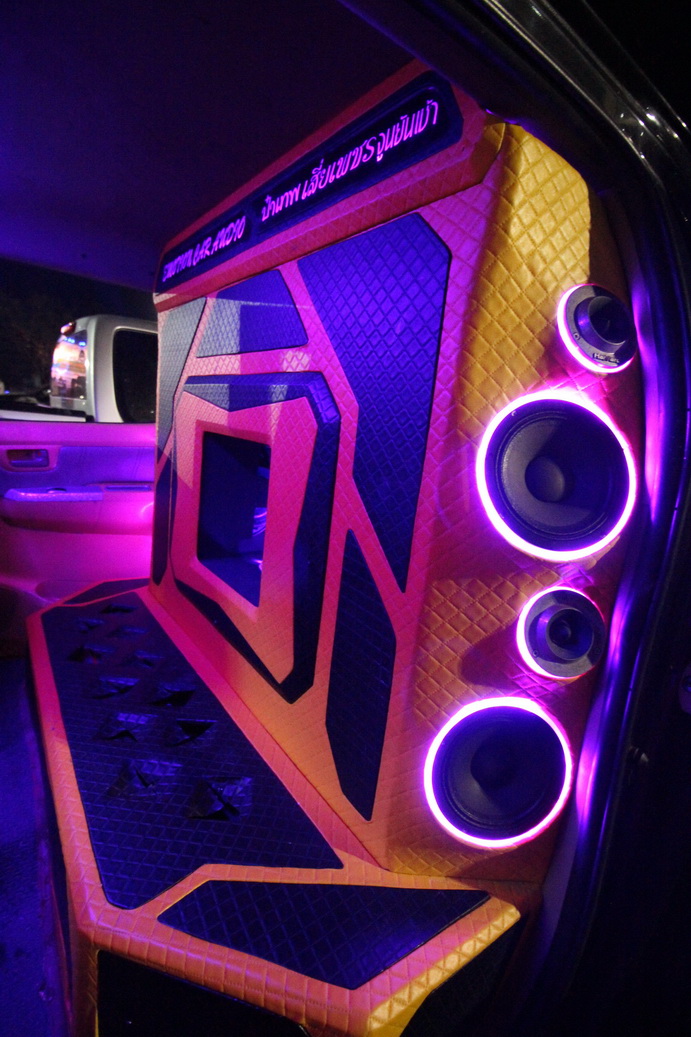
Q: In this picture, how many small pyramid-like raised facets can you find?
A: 11